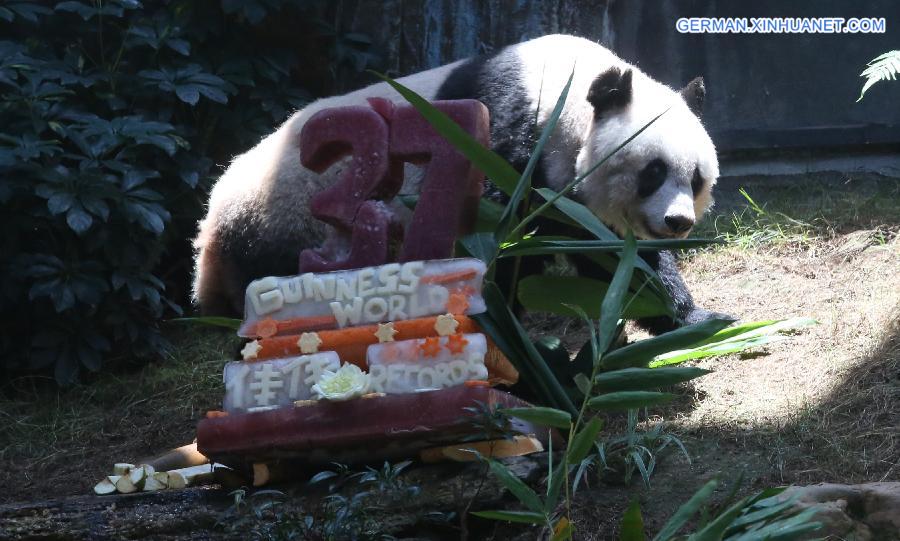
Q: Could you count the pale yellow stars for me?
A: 4